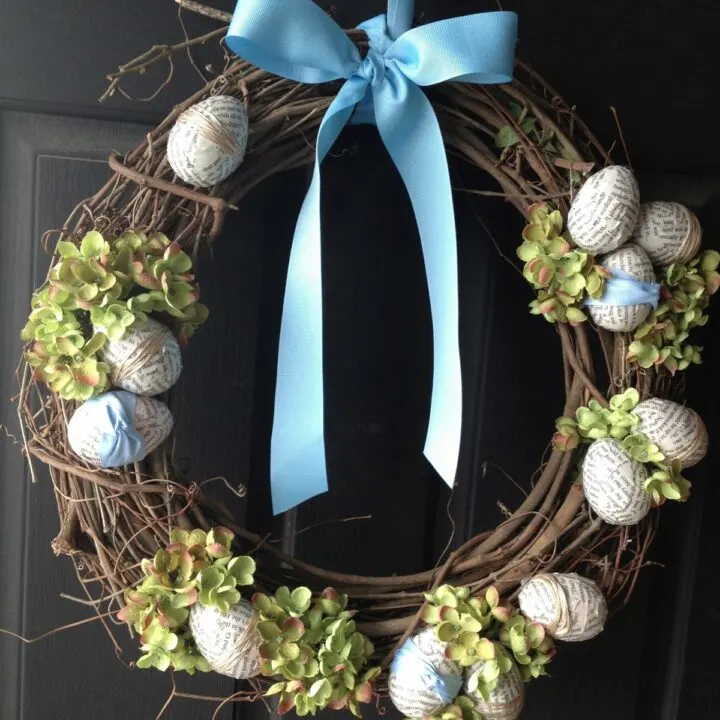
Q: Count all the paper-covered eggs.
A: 12